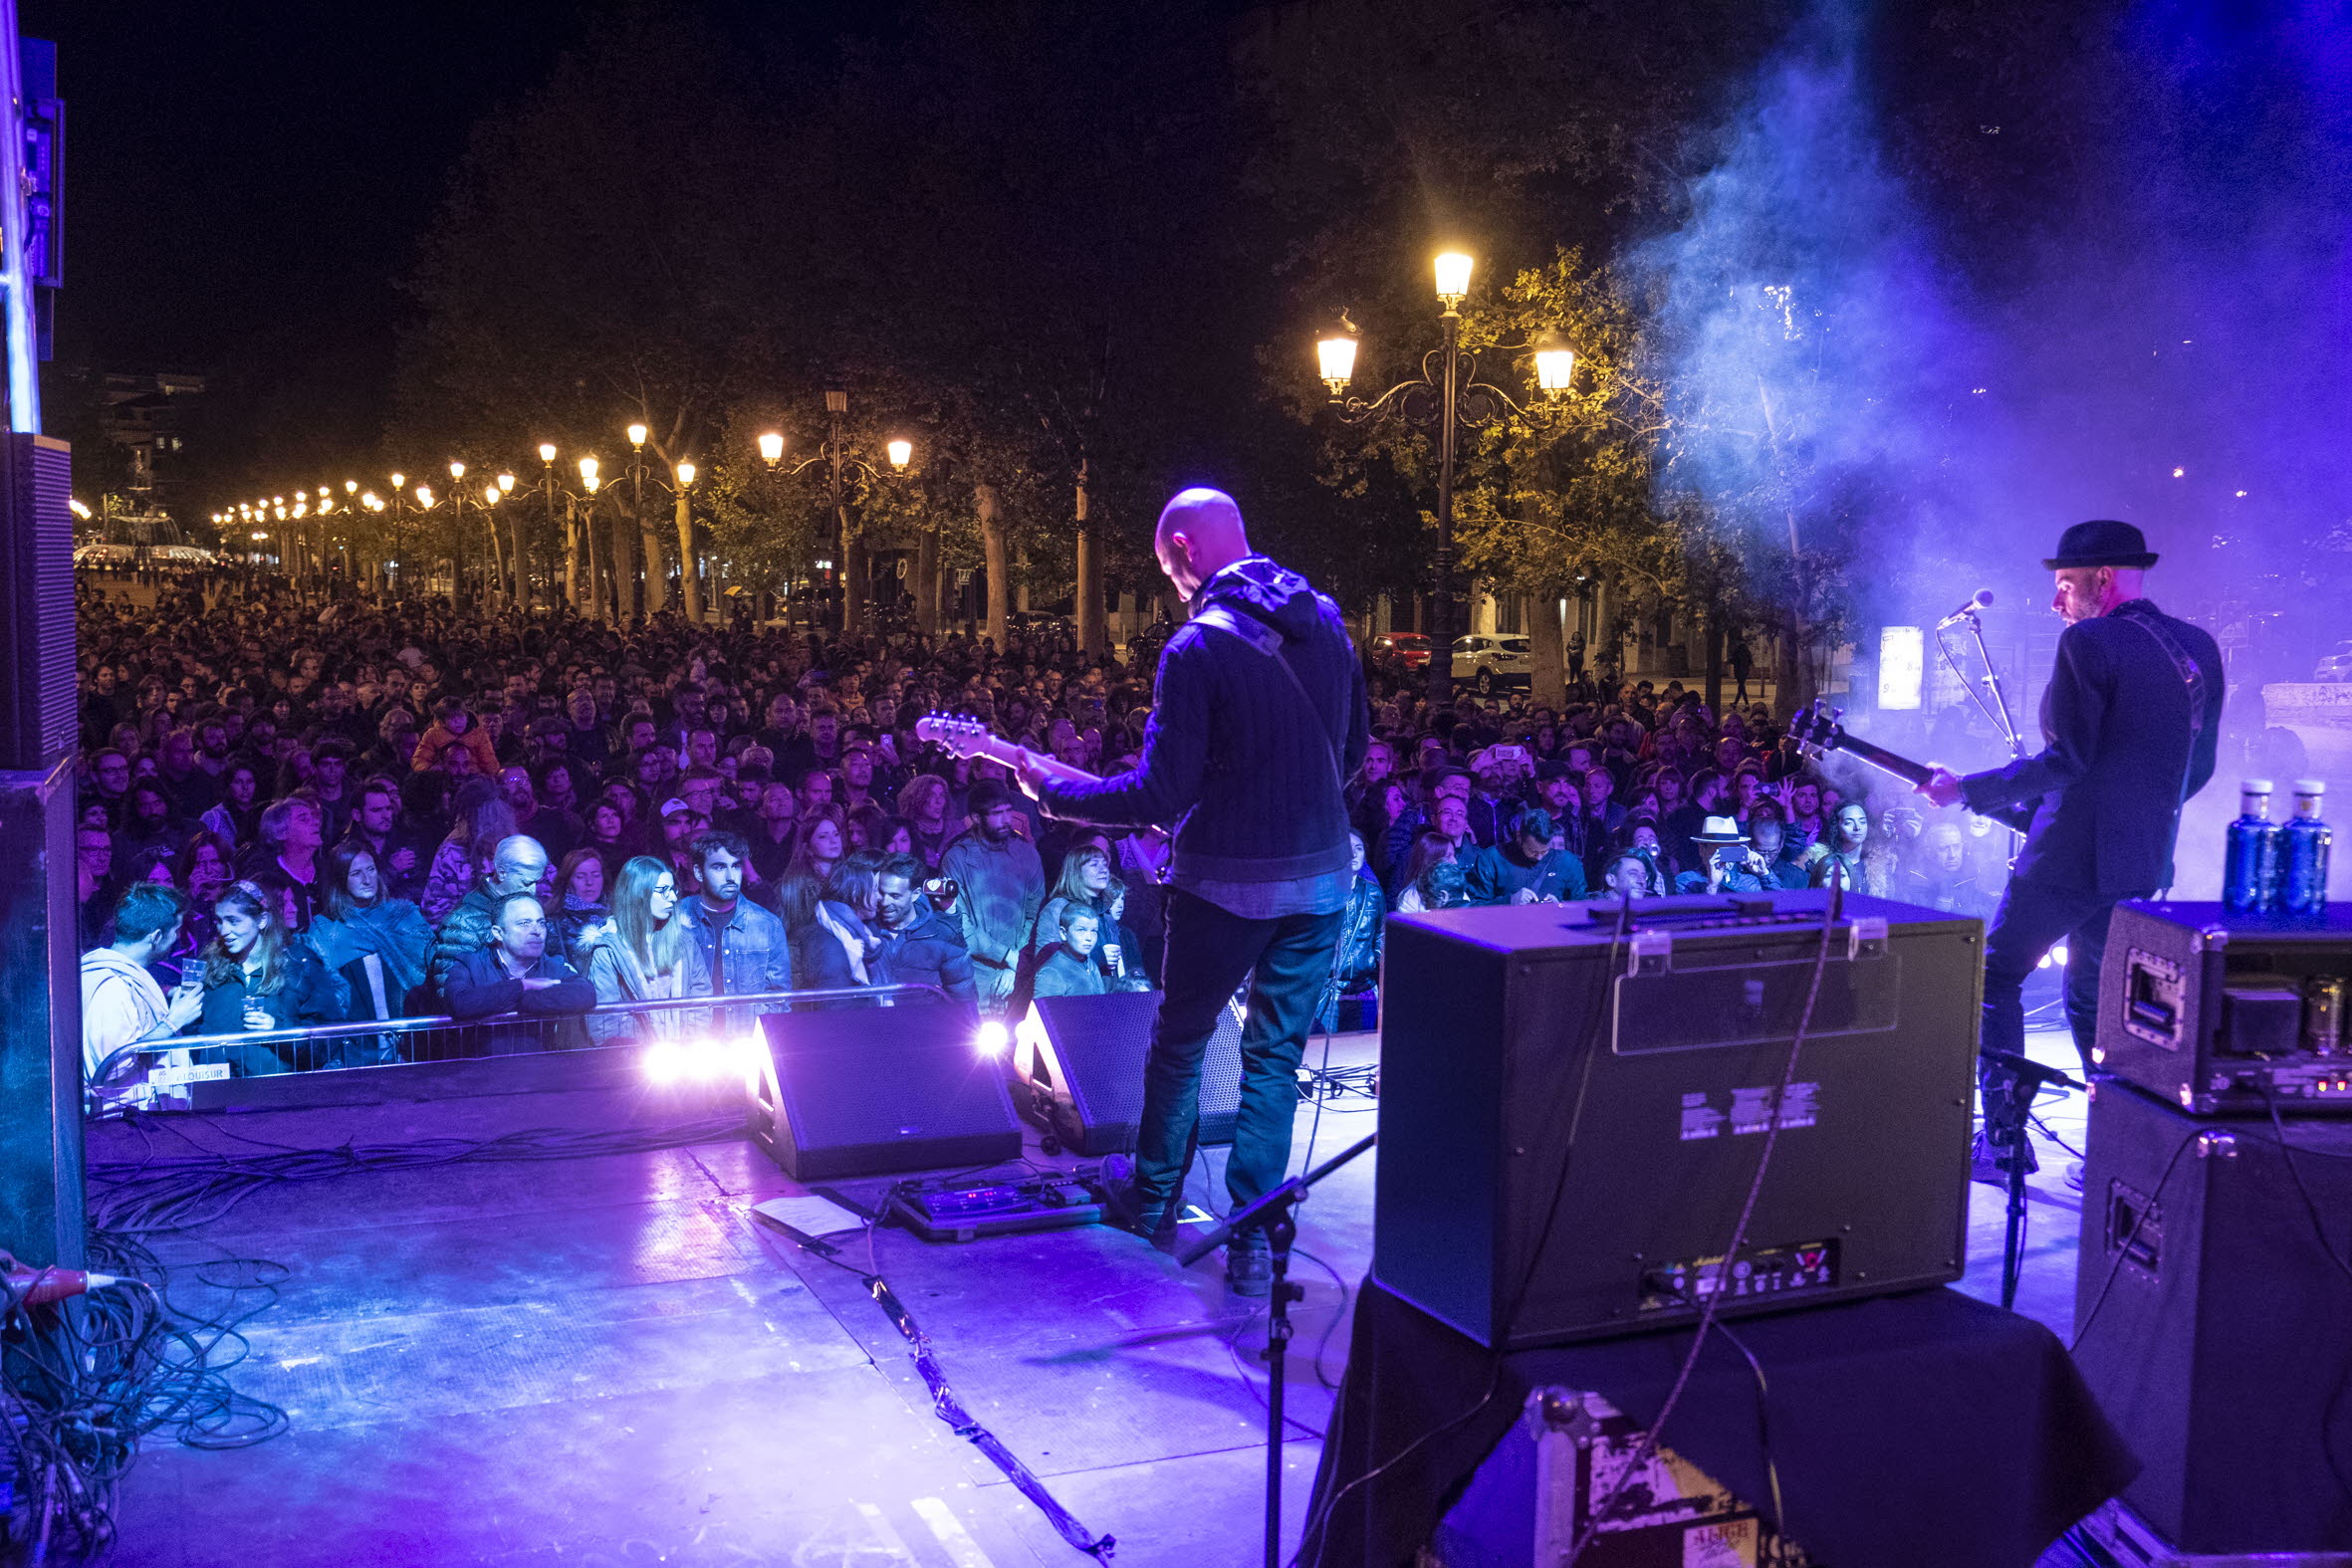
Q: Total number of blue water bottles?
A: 2